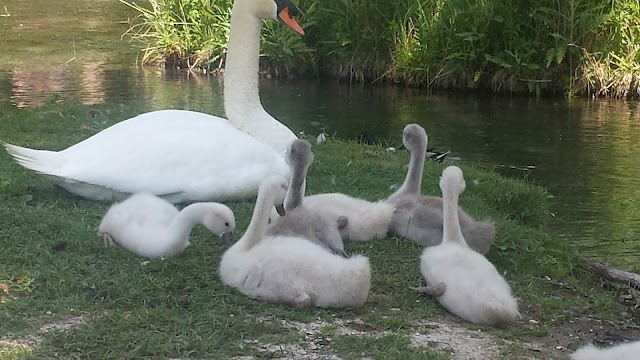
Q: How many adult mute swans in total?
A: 1